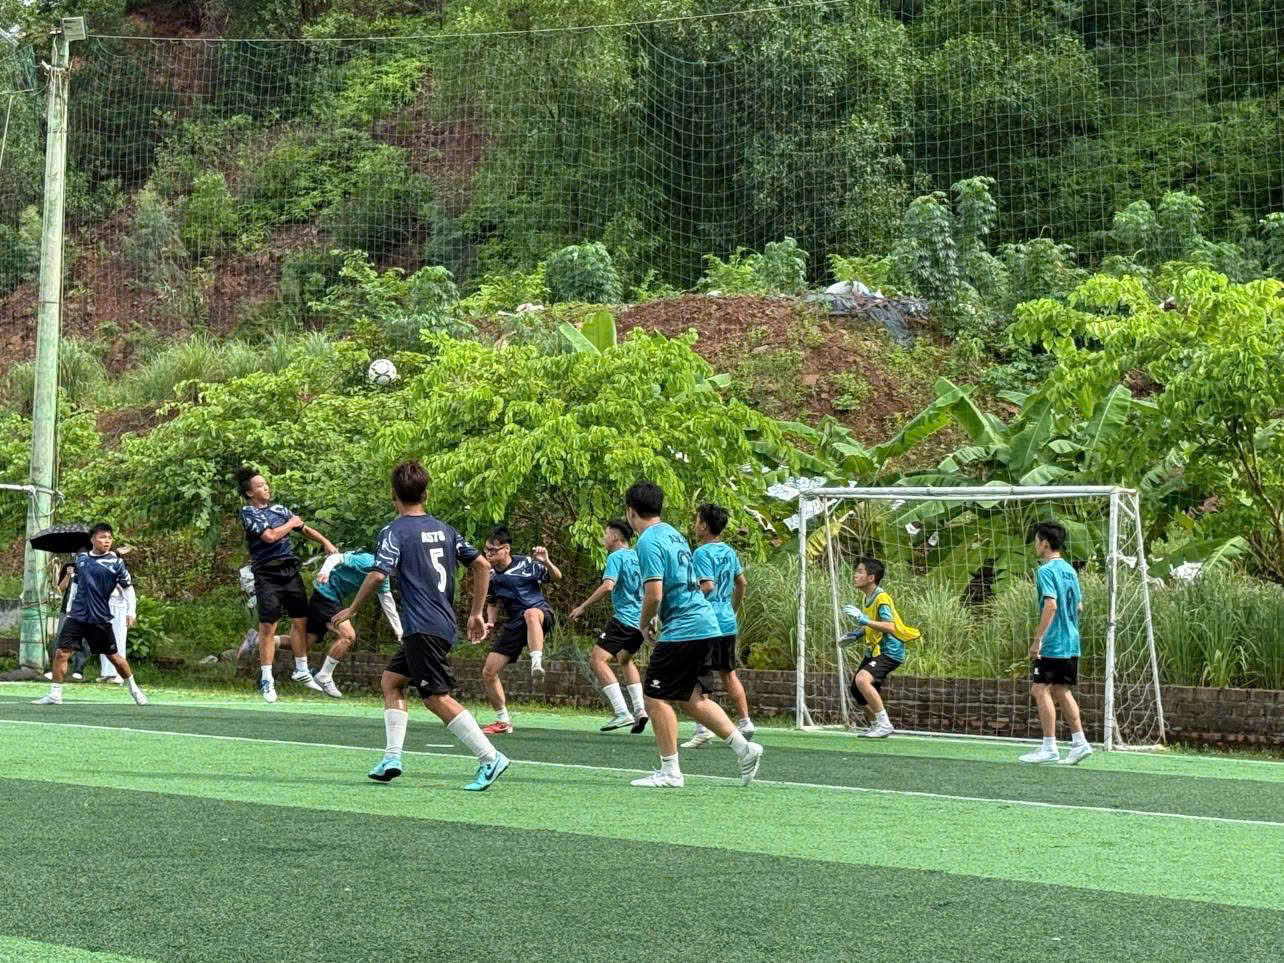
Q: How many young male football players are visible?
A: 10